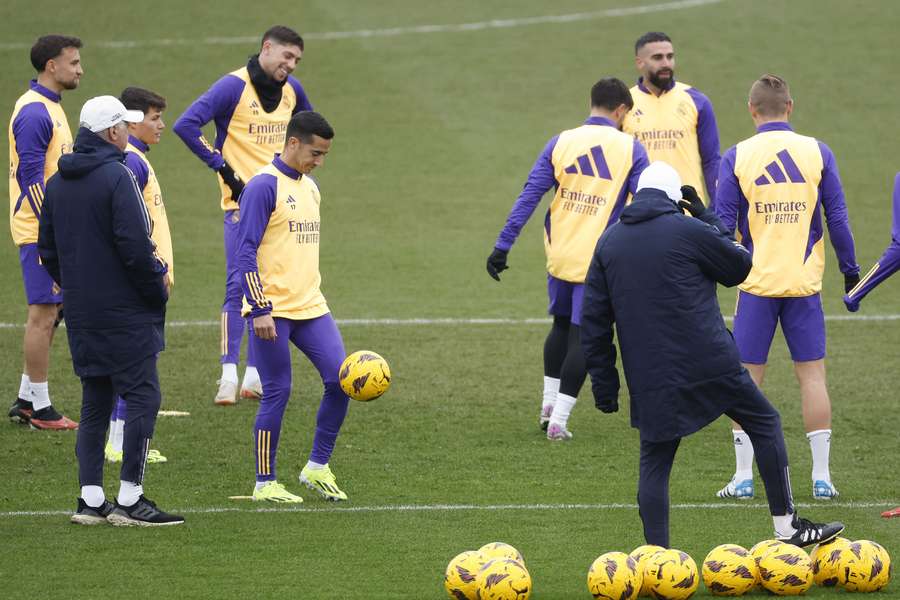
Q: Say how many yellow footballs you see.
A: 12